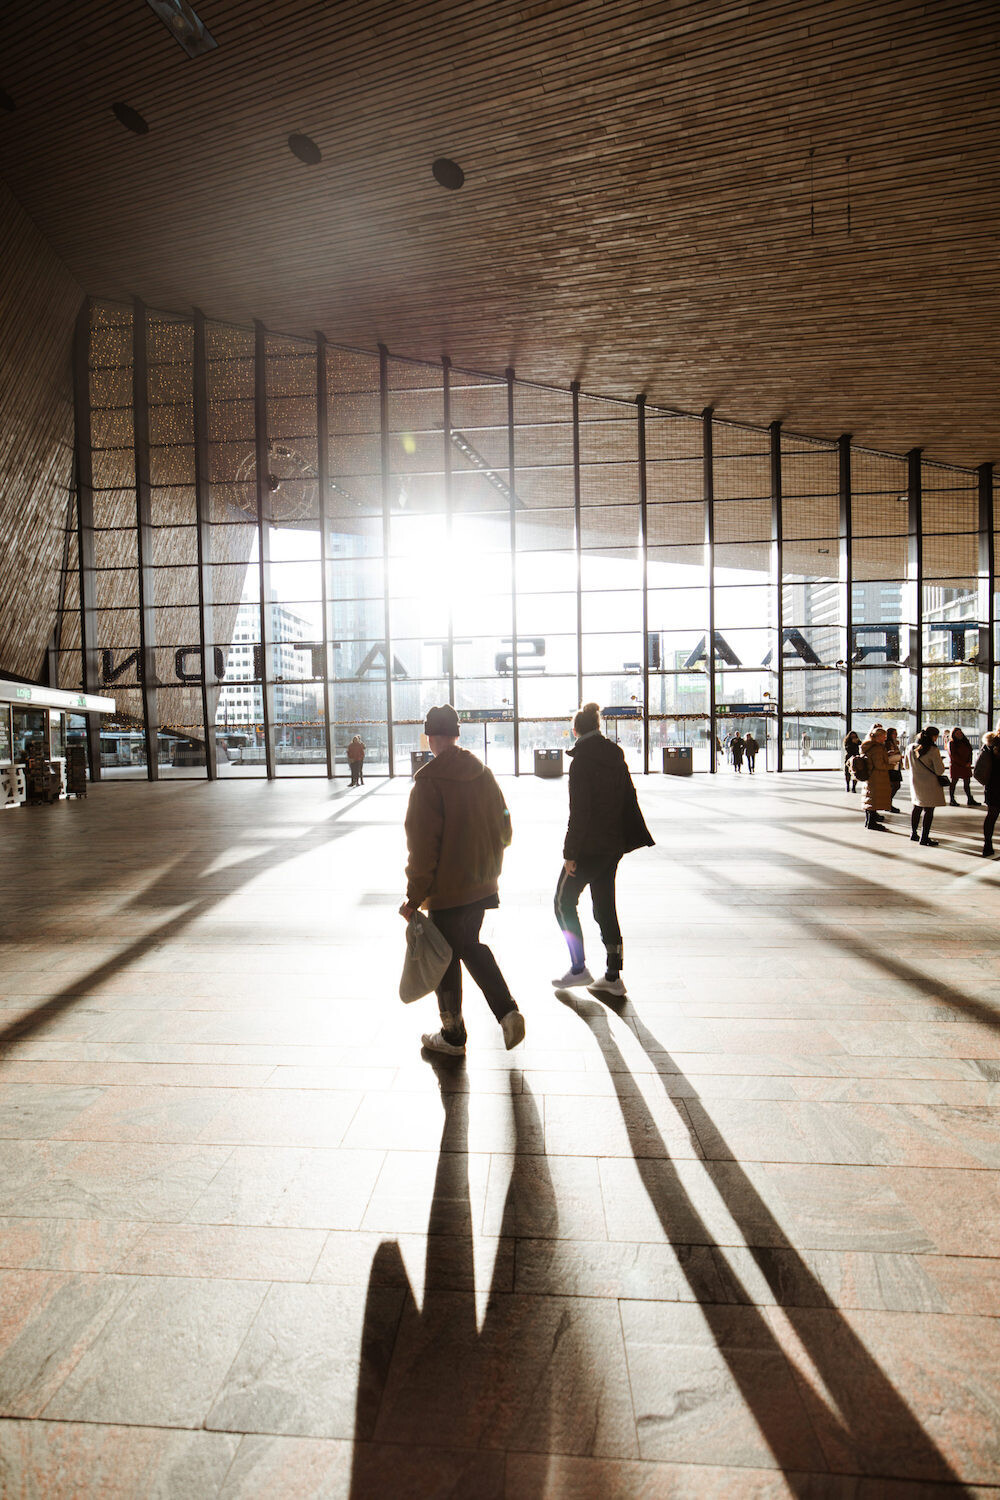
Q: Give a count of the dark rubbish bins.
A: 3